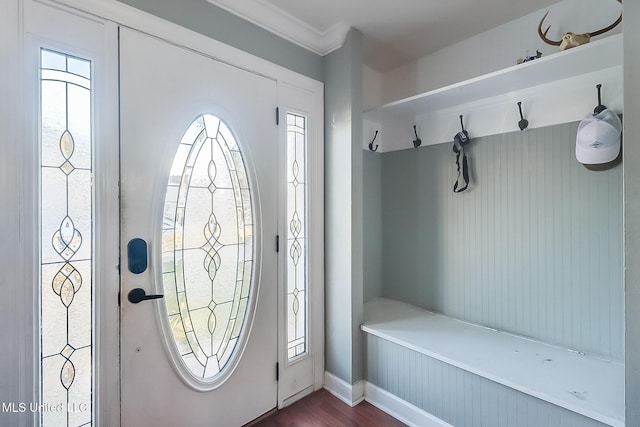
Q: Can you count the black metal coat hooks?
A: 5